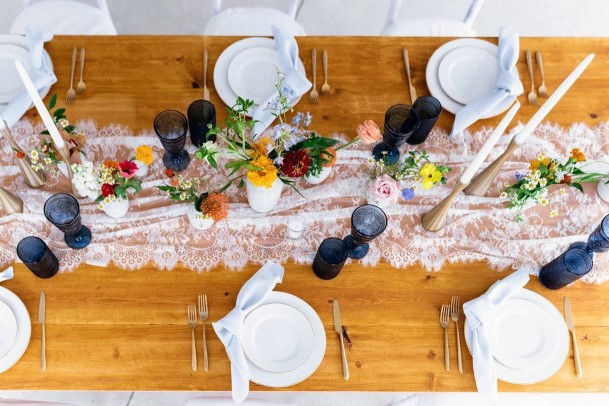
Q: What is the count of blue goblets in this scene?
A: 5